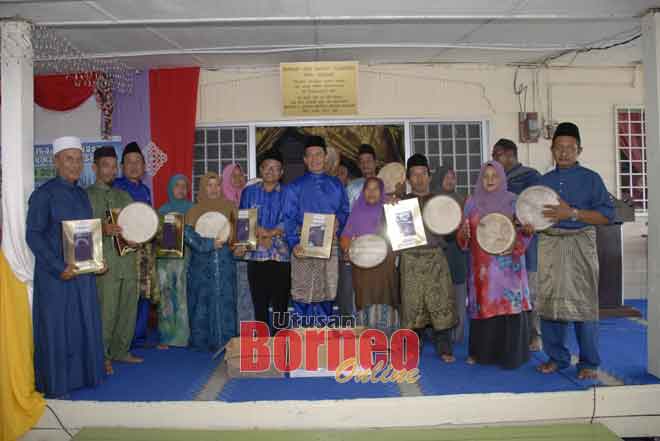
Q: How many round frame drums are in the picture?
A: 7